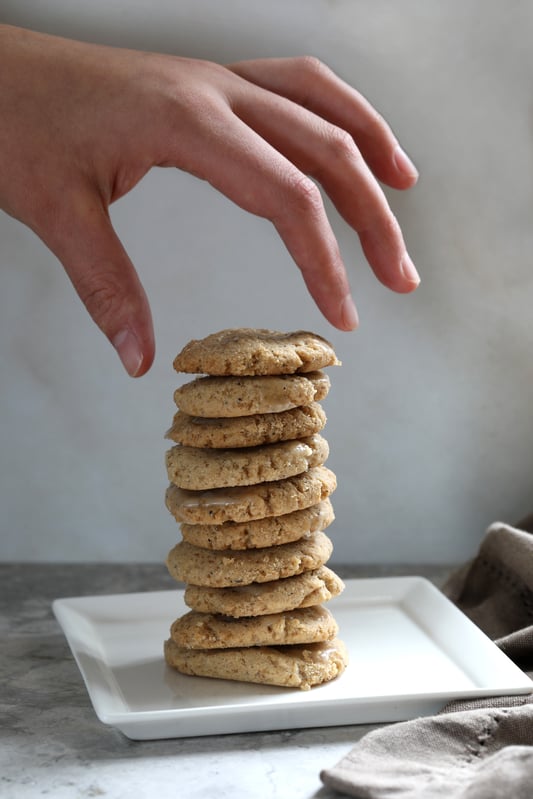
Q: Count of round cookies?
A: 10